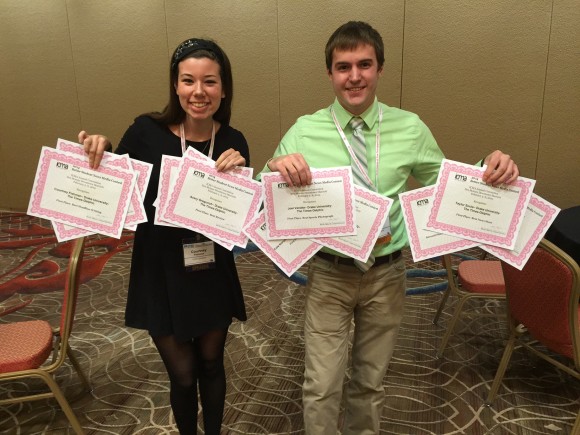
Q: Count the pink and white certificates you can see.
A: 12